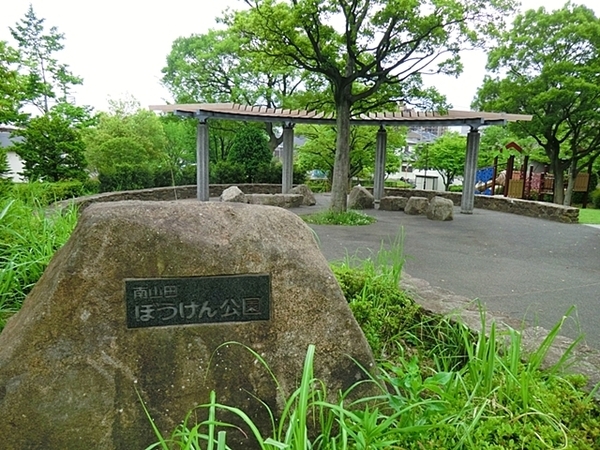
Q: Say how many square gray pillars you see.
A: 4